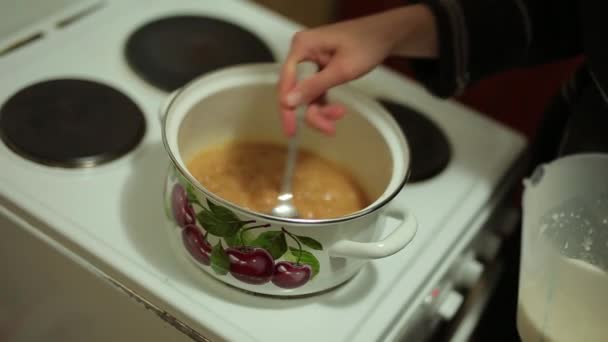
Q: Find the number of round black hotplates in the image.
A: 3